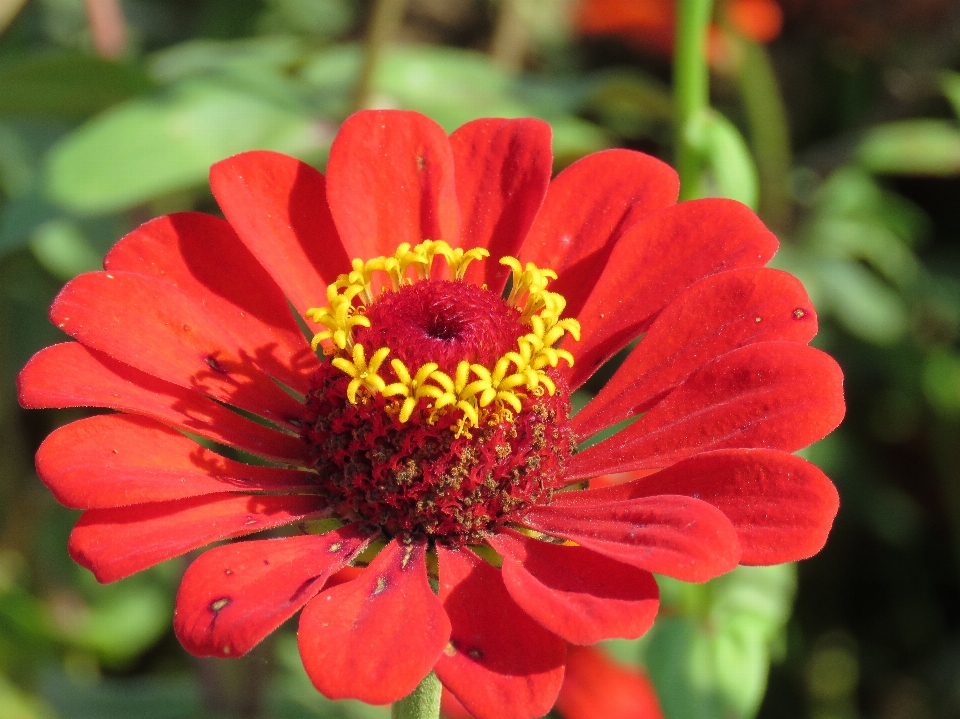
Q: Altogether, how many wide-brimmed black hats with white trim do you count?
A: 0